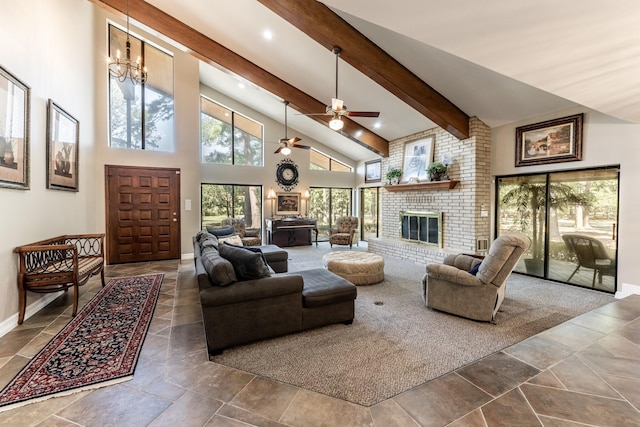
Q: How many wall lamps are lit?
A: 2